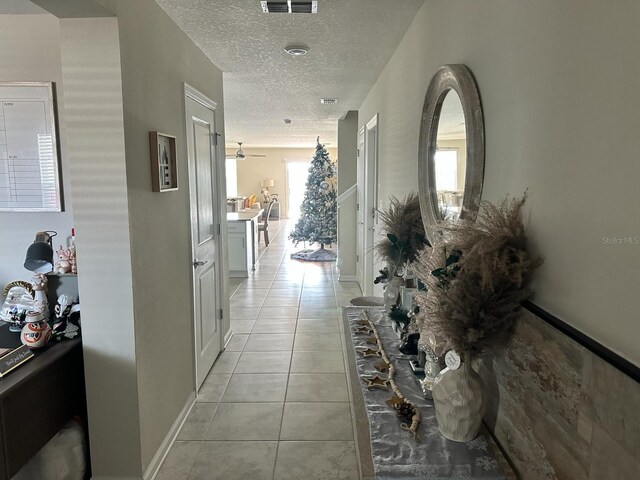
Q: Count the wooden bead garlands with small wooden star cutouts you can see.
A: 1